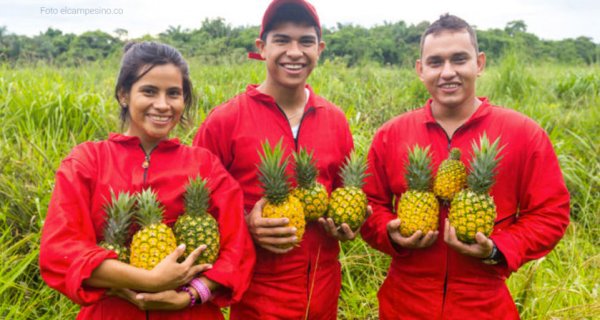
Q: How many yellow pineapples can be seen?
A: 7